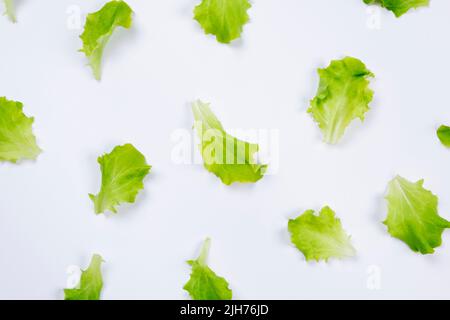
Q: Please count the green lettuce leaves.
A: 13